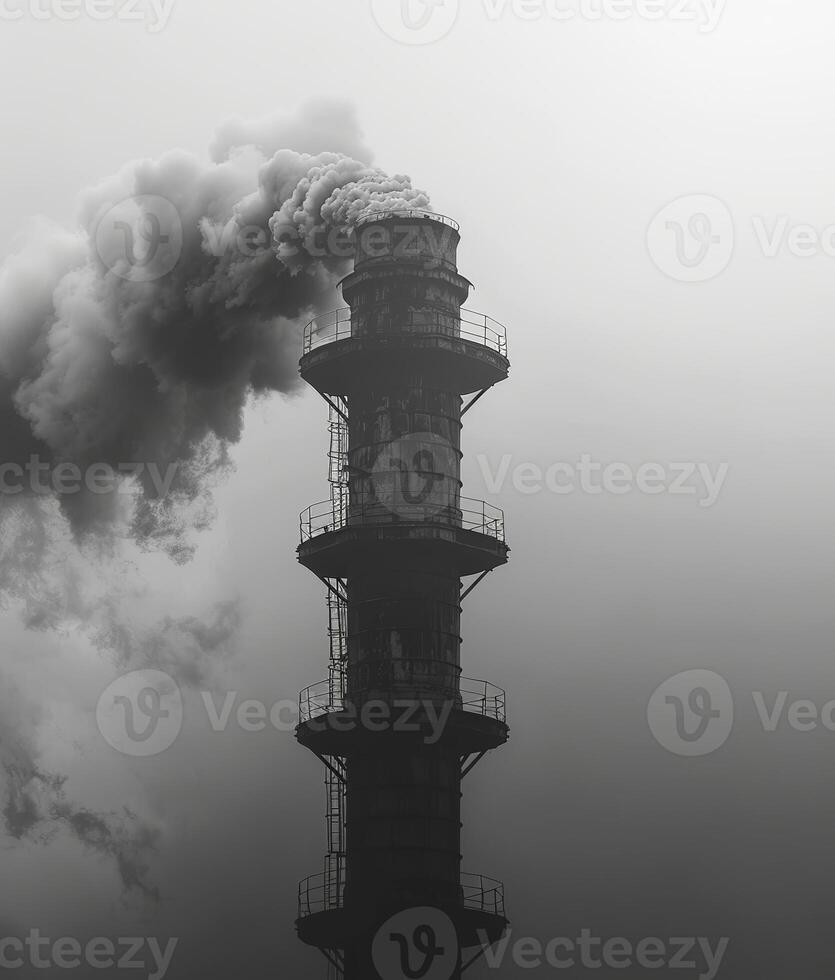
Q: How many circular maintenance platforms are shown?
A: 4